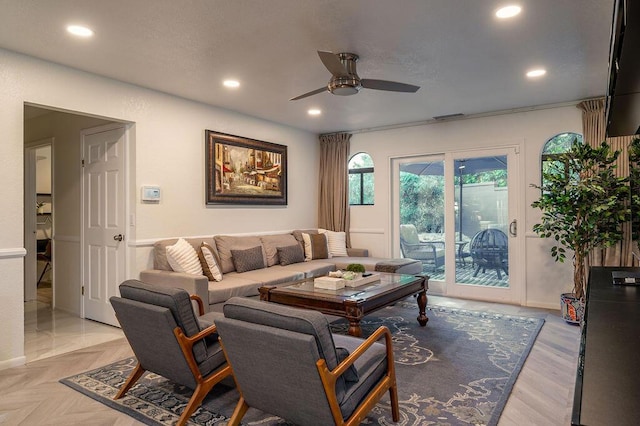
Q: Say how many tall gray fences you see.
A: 1